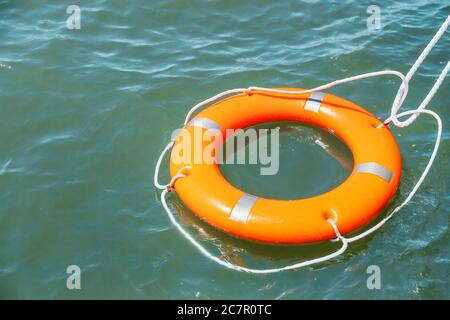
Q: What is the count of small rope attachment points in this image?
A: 4